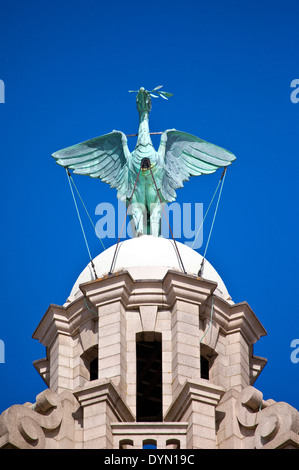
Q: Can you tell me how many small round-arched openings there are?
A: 3